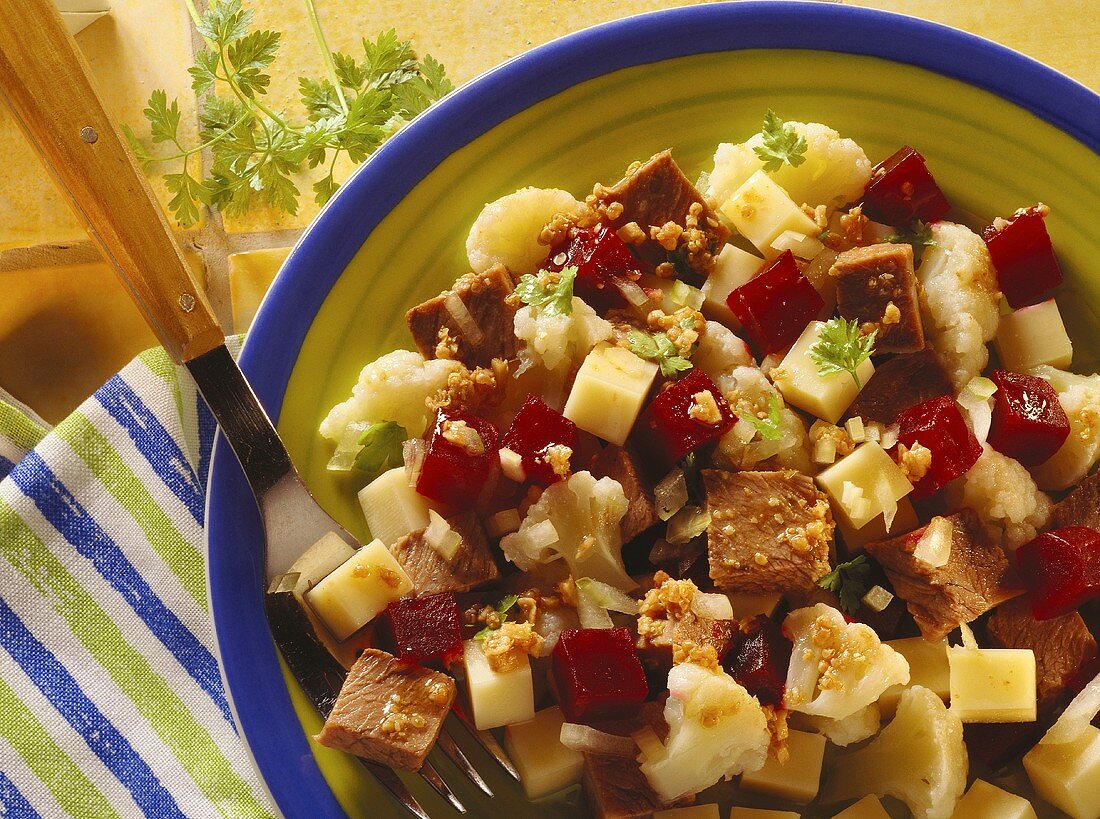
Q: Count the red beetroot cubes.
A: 13